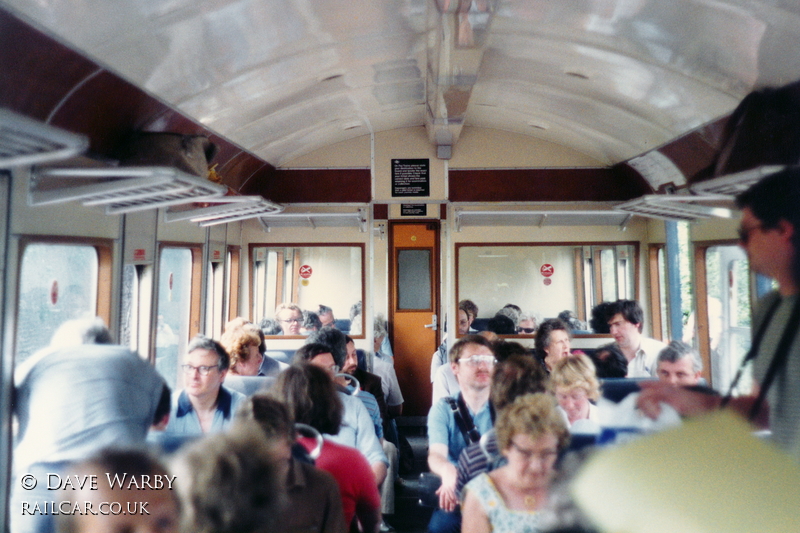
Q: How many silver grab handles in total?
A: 3